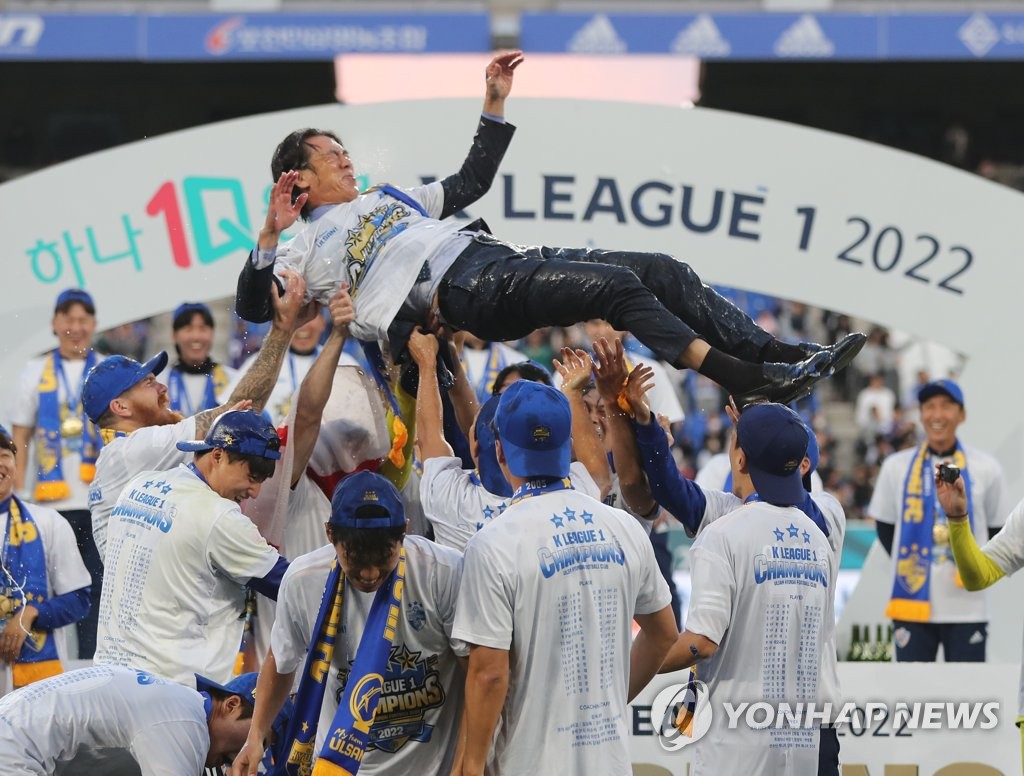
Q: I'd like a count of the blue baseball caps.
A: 13